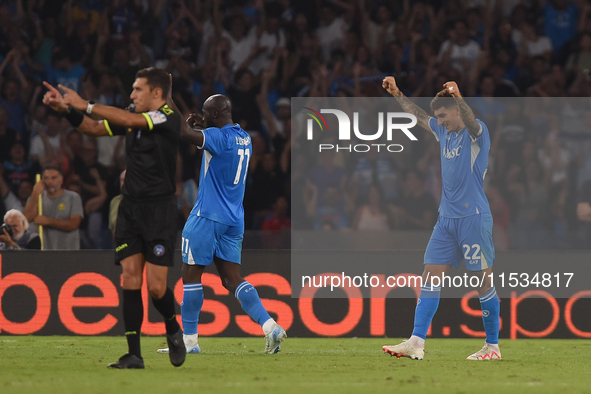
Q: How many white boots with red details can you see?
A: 2